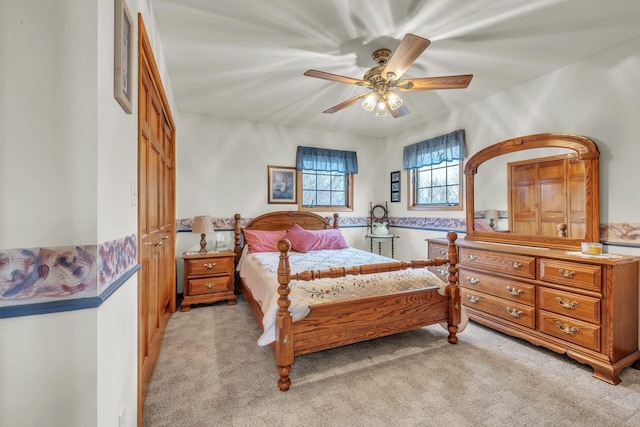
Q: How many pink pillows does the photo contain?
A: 3